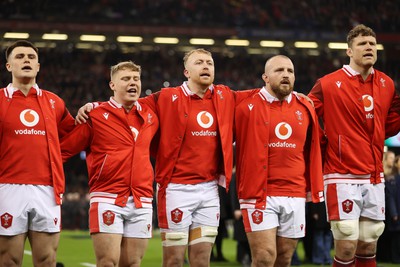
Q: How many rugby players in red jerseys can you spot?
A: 5